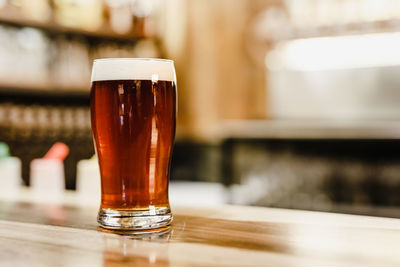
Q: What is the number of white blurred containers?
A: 3